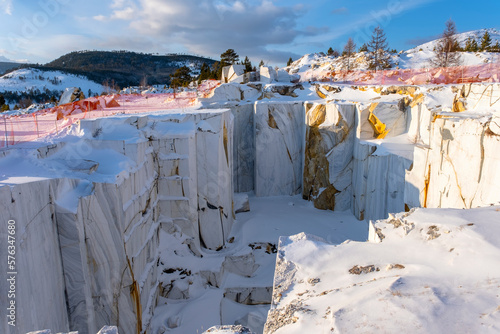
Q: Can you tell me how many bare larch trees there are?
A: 3